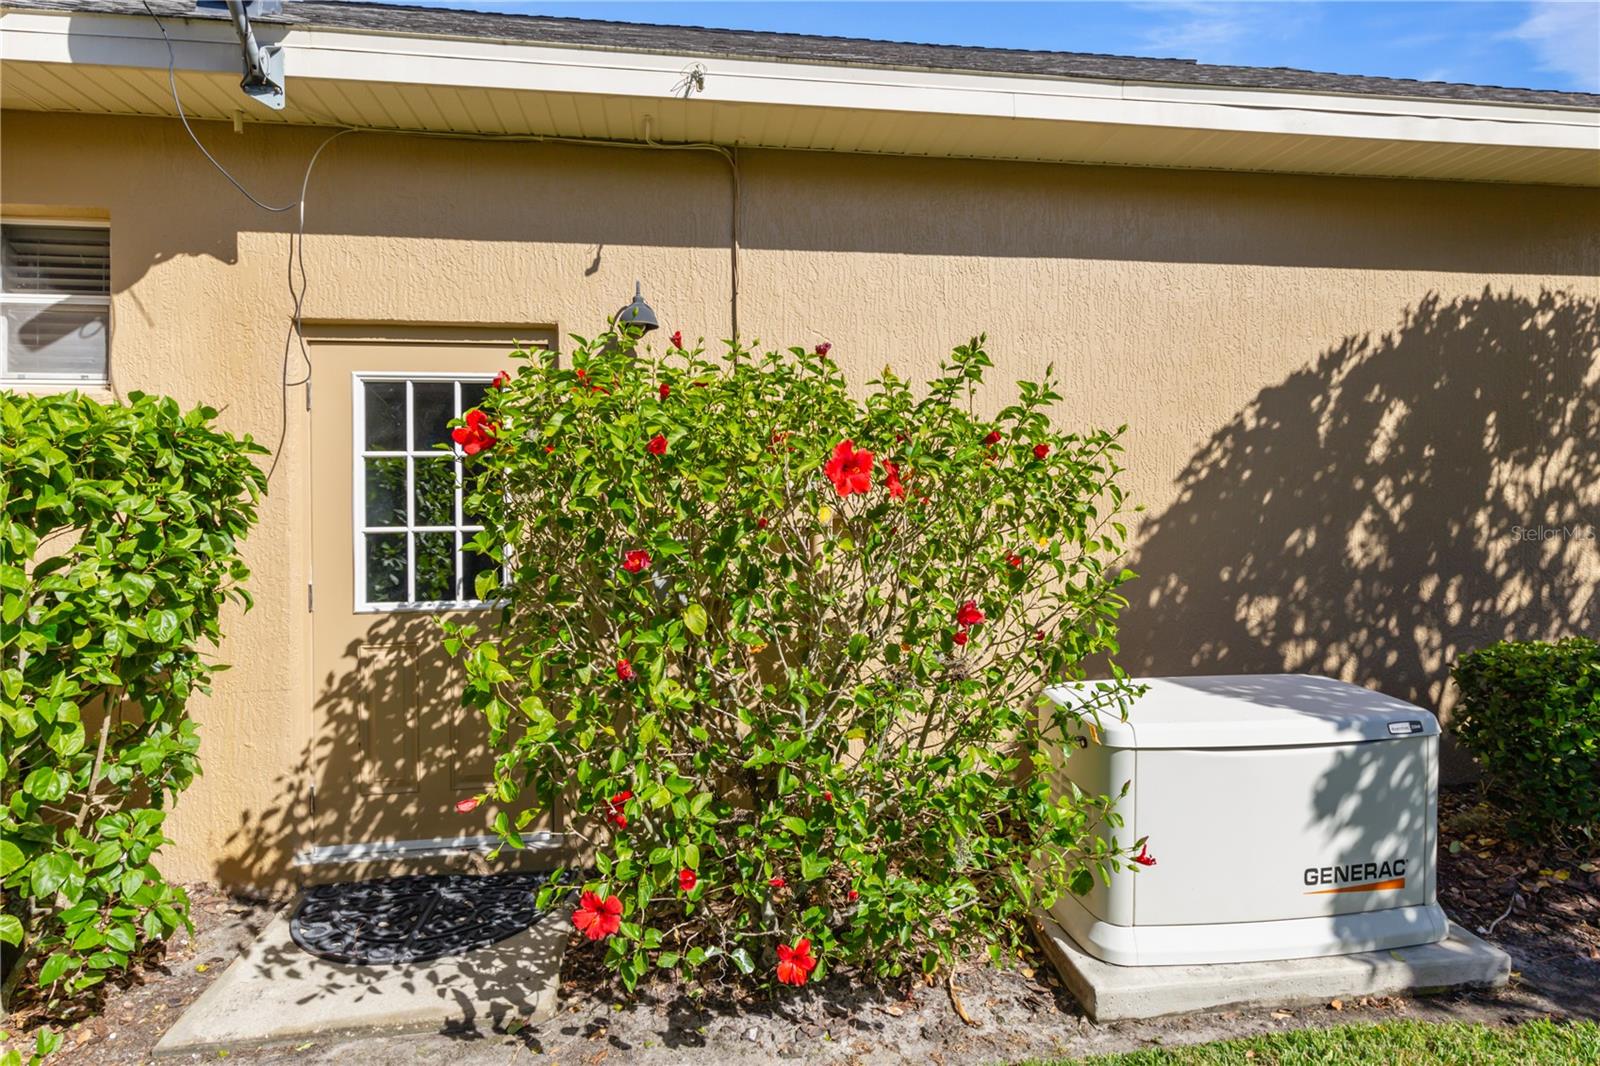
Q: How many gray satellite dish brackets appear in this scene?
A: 1